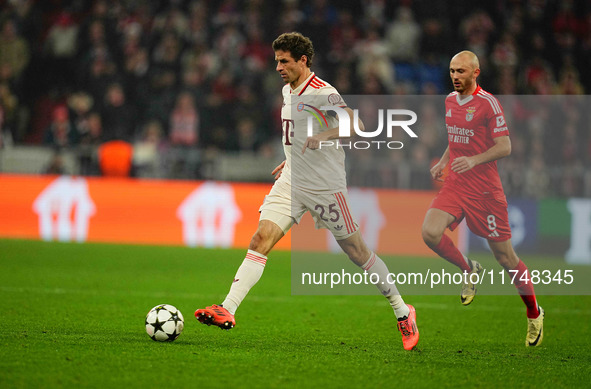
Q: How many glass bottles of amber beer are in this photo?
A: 0